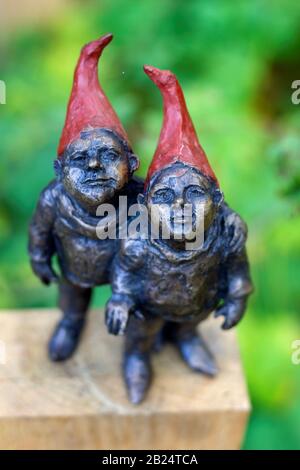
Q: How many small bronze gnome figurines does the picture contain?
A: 2